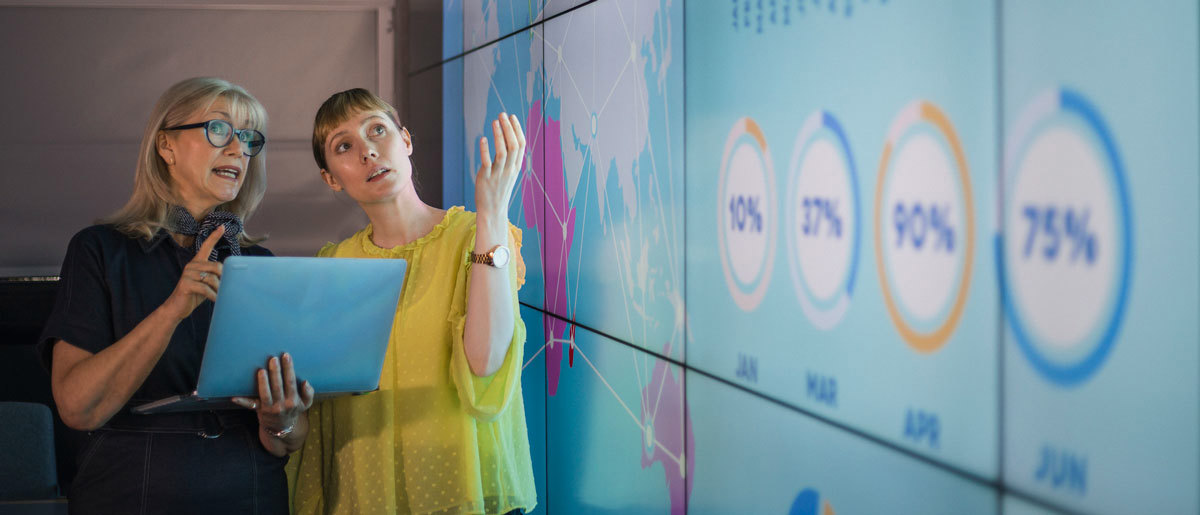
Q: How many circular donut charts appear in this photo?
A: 4